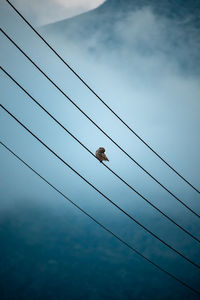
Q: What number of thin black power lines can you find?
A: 5